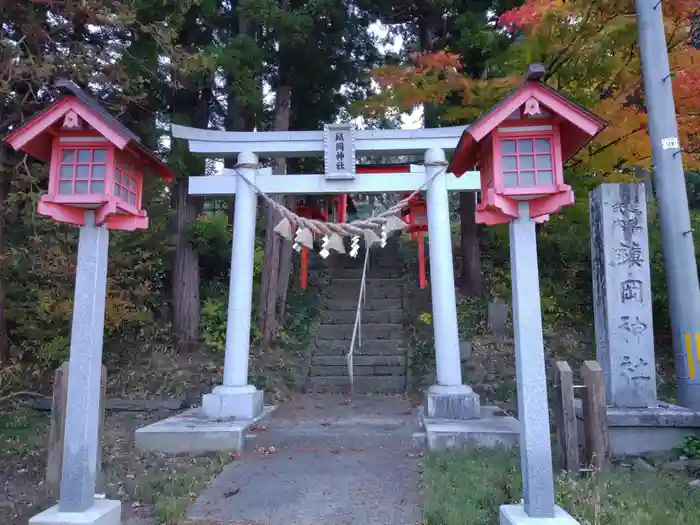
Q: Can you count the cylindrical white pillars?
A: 2